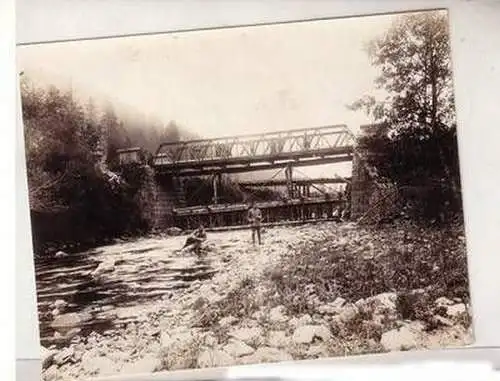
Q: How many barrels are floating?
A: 0